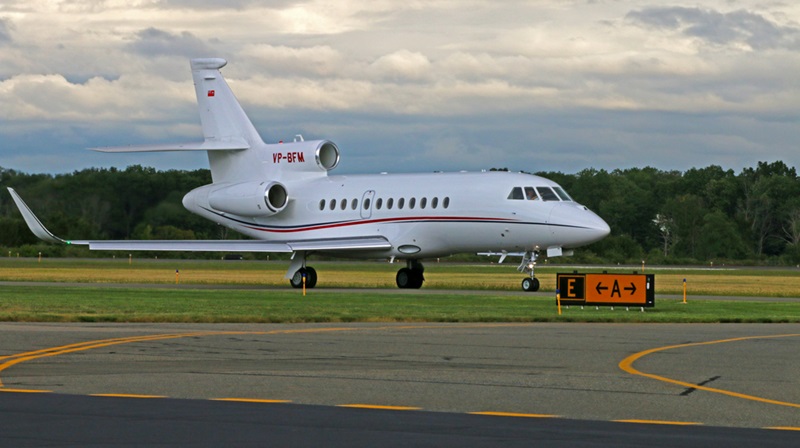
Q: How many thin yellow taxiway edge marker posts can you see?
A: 4